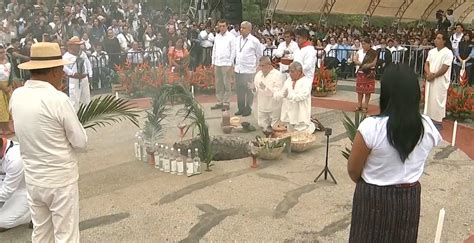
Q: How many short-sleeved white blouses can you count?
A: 1